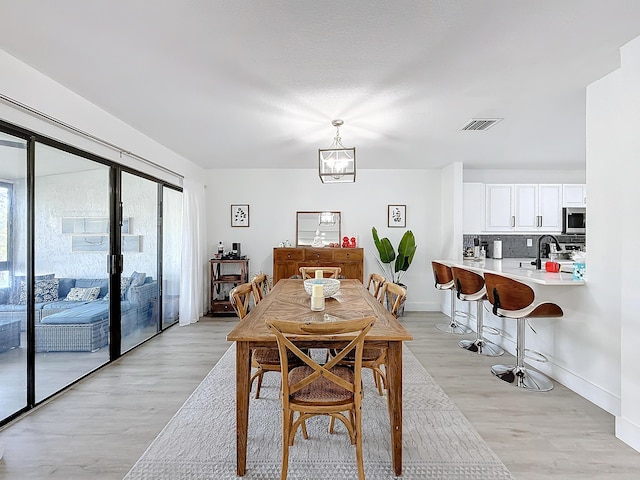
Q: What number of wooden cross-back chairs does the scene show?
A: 6